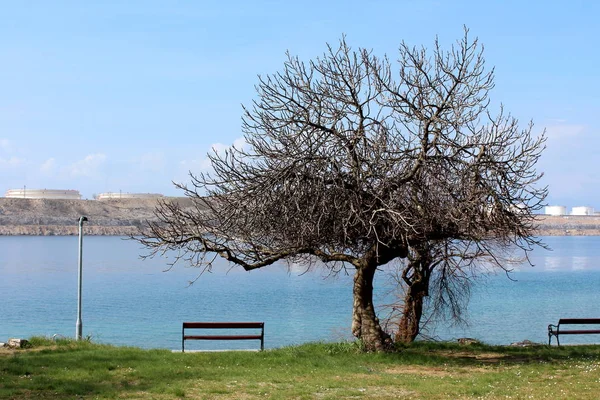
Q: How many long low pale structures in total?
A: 2